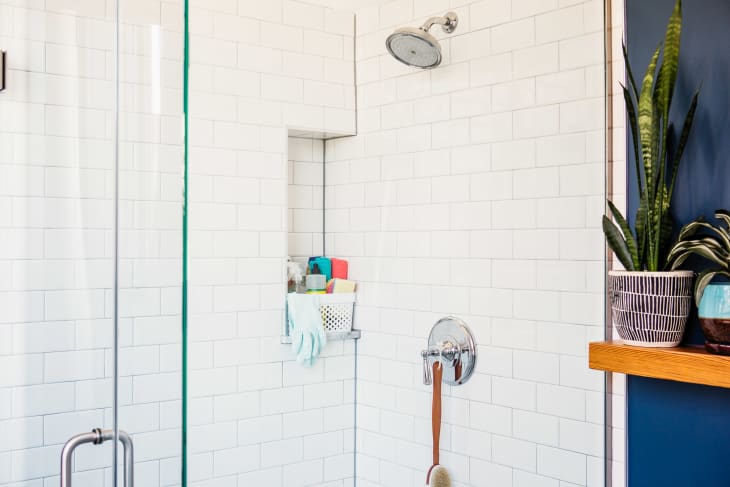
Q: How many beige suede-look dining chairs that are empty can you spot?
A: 0